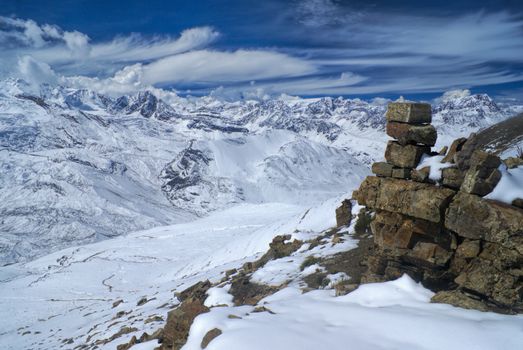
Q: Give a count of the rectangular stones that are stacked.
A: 3